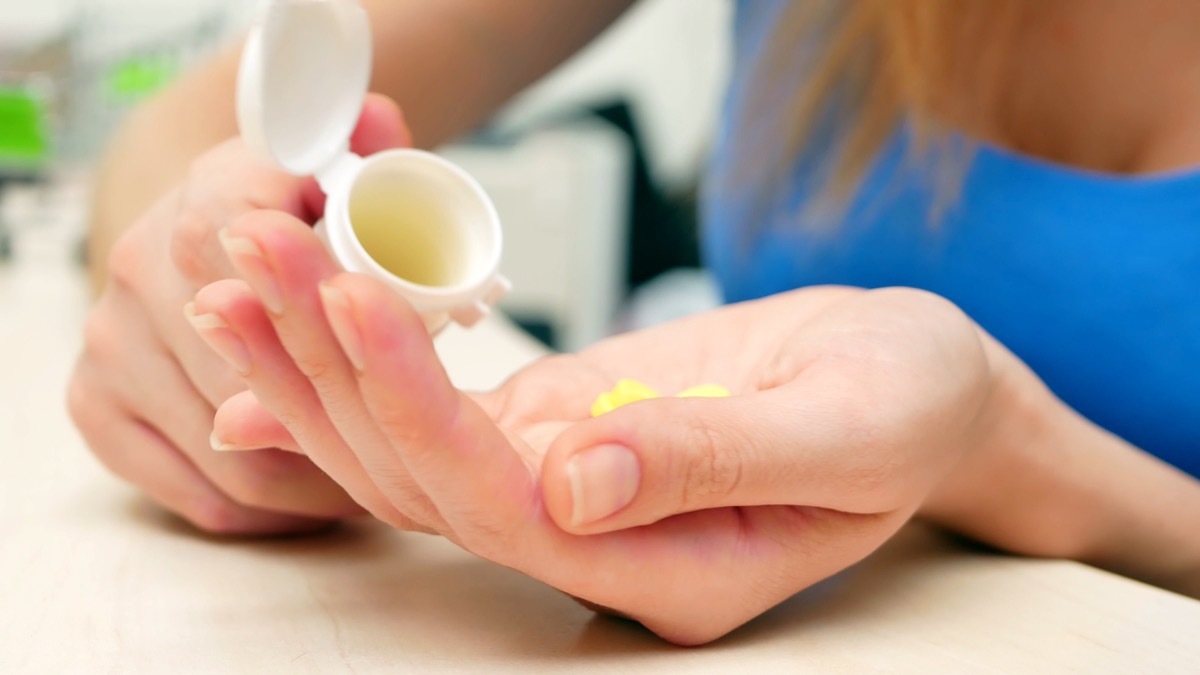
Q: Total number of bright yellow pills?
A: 3